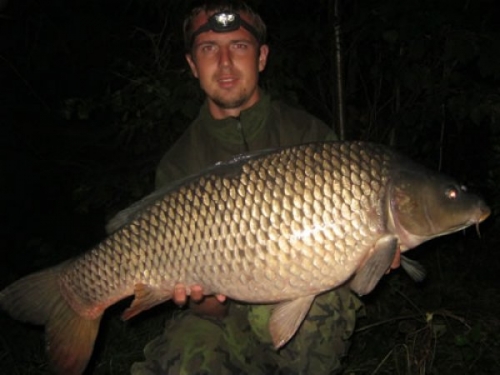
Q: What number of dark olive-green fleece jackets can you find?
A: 1